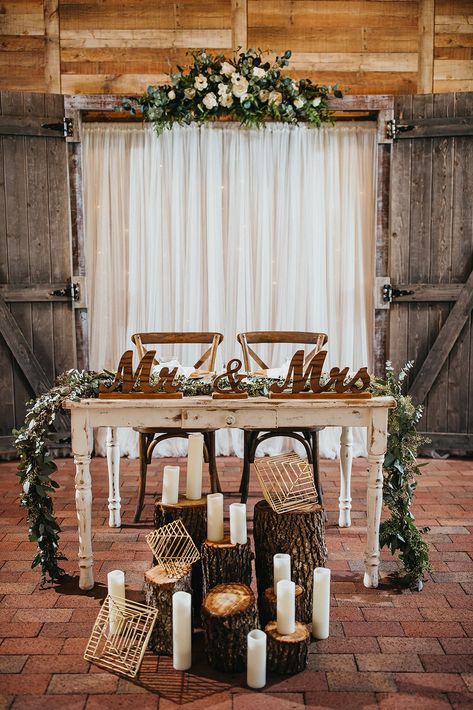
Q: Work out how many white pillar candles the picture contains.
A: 10